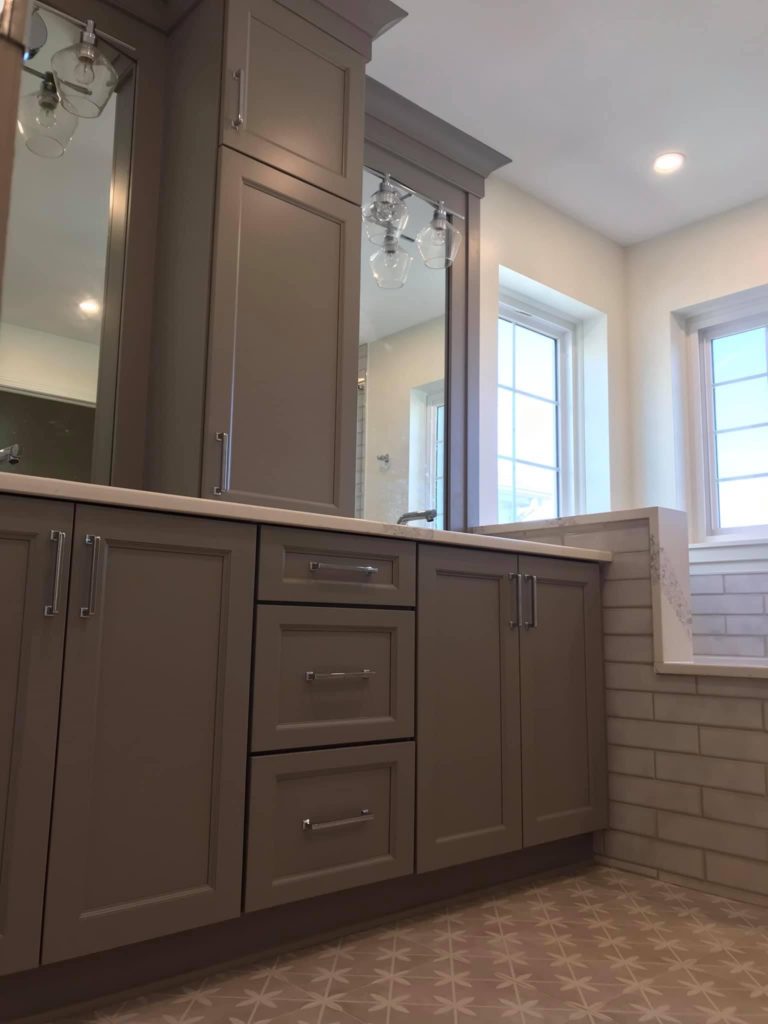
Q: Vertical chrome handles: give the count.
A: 6